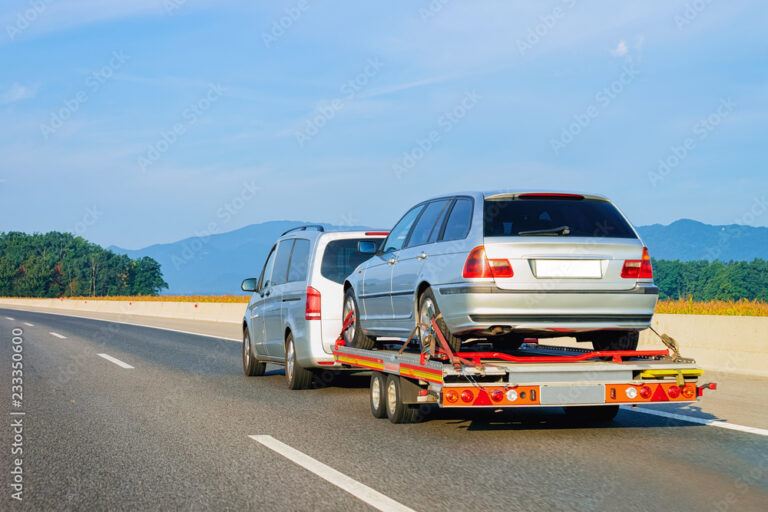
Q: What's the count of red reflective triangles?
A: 2